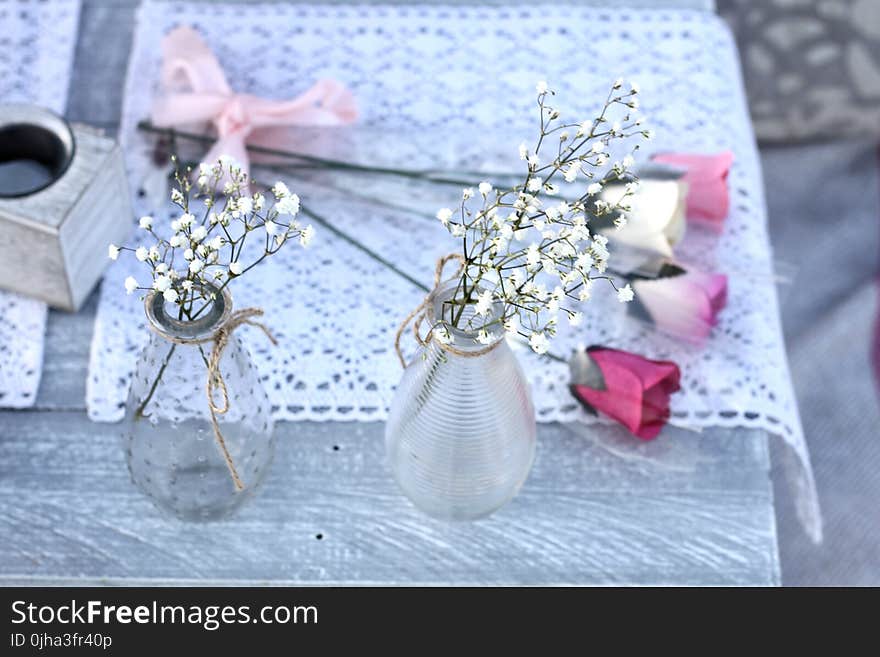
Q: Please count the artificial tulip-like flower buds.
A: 4